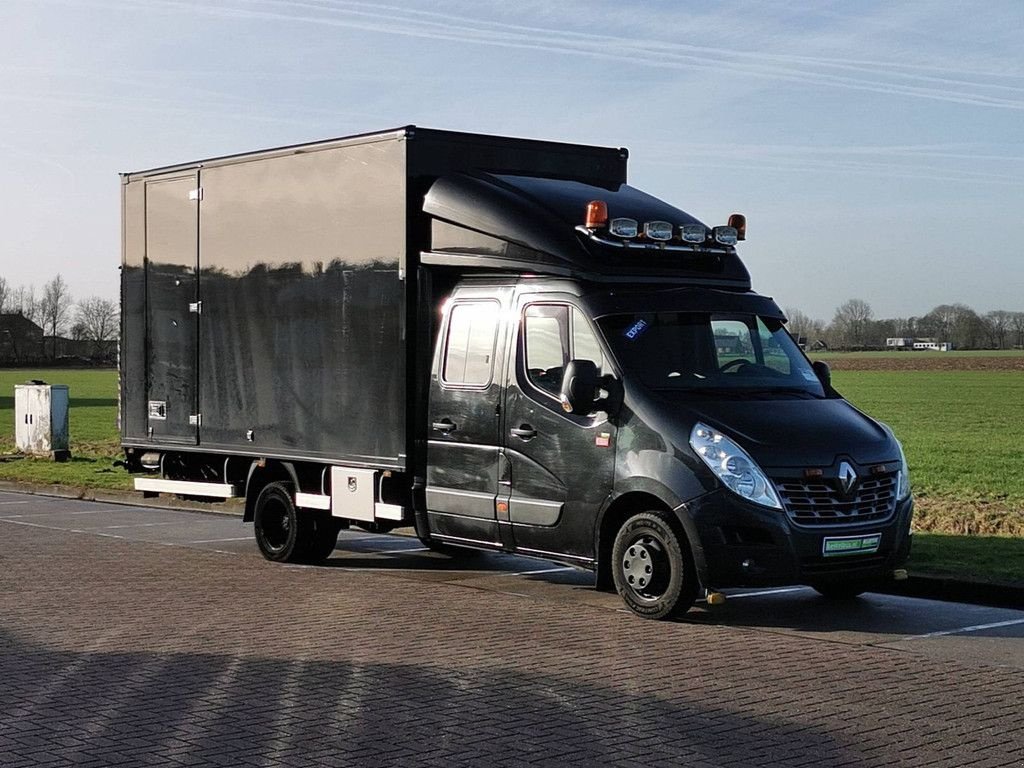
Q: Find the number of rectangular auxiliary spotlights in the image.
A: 4